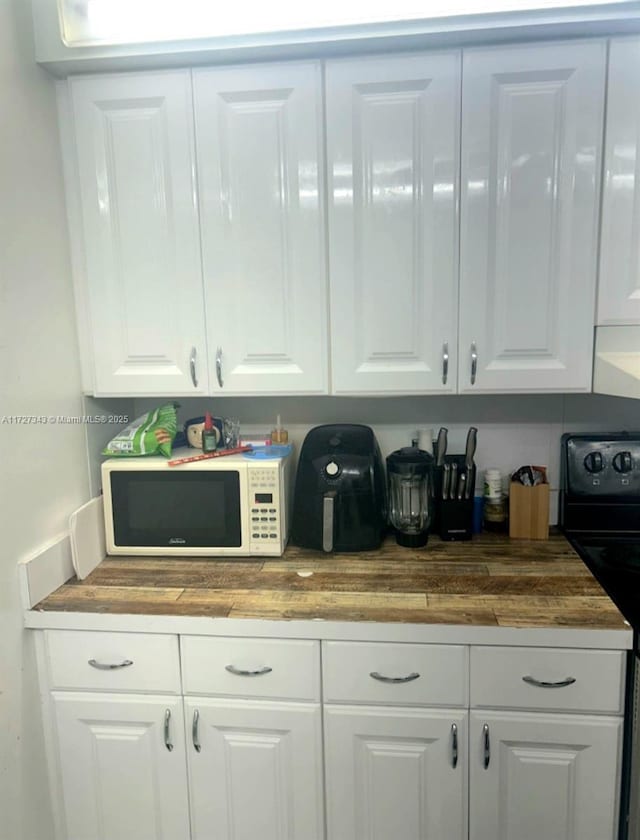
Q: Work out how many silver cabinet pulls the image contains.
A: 12